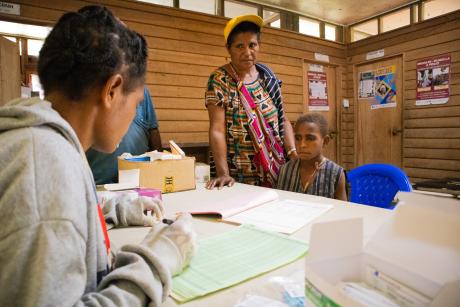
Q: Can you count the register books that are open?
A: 2